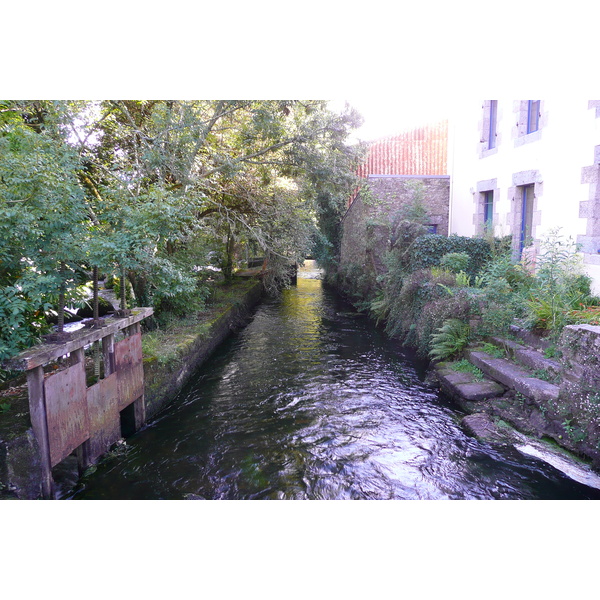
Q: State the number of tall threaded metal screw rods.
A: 3